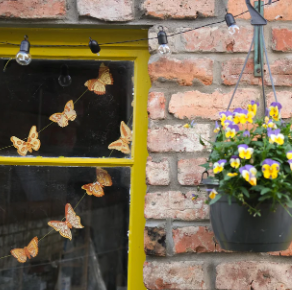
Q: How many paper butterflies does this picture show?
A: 7